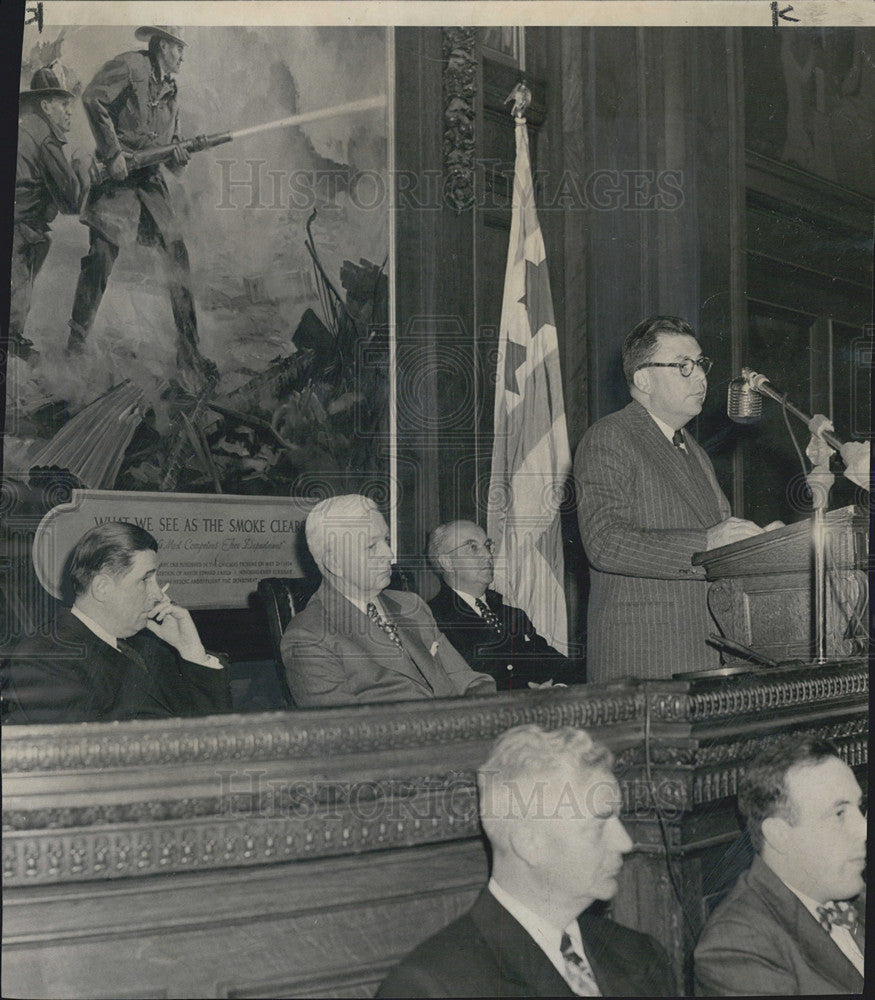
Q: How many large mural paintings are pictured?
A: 1